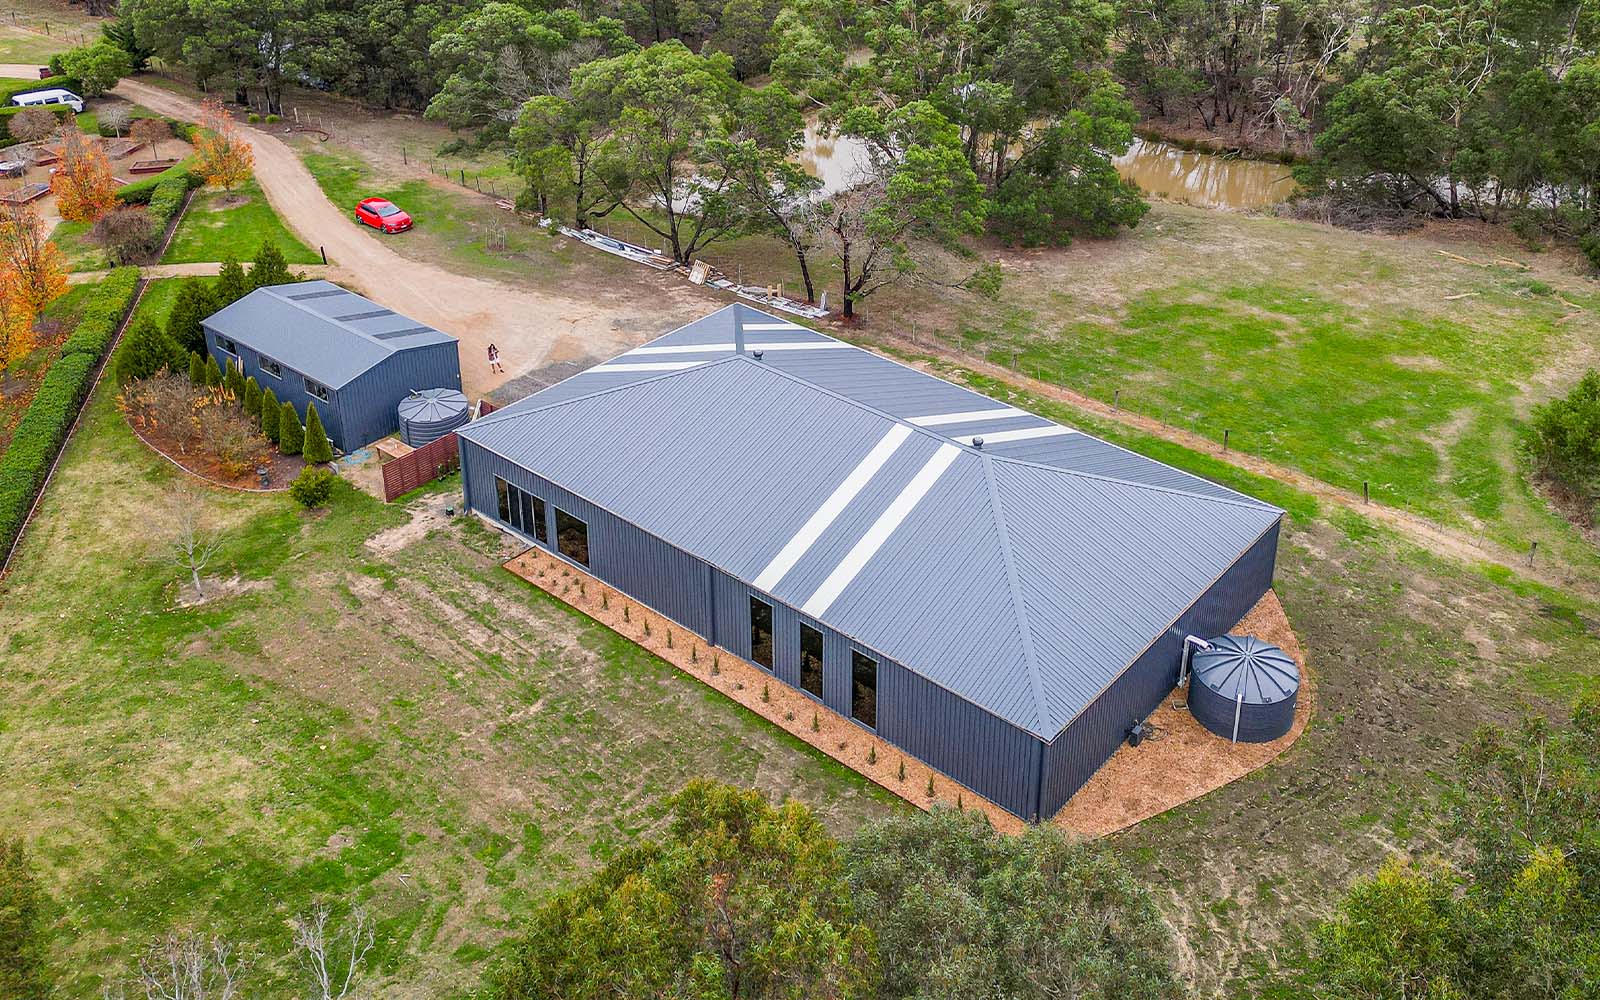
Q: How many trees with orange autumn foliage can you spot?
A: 4